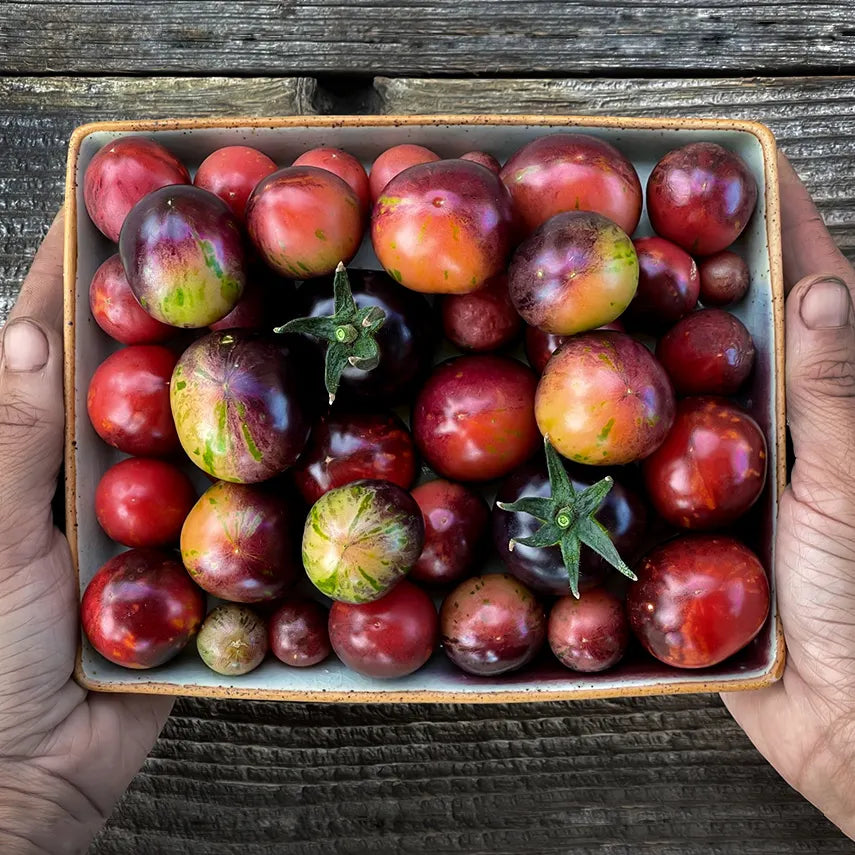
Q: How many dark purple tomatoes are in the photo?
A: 2